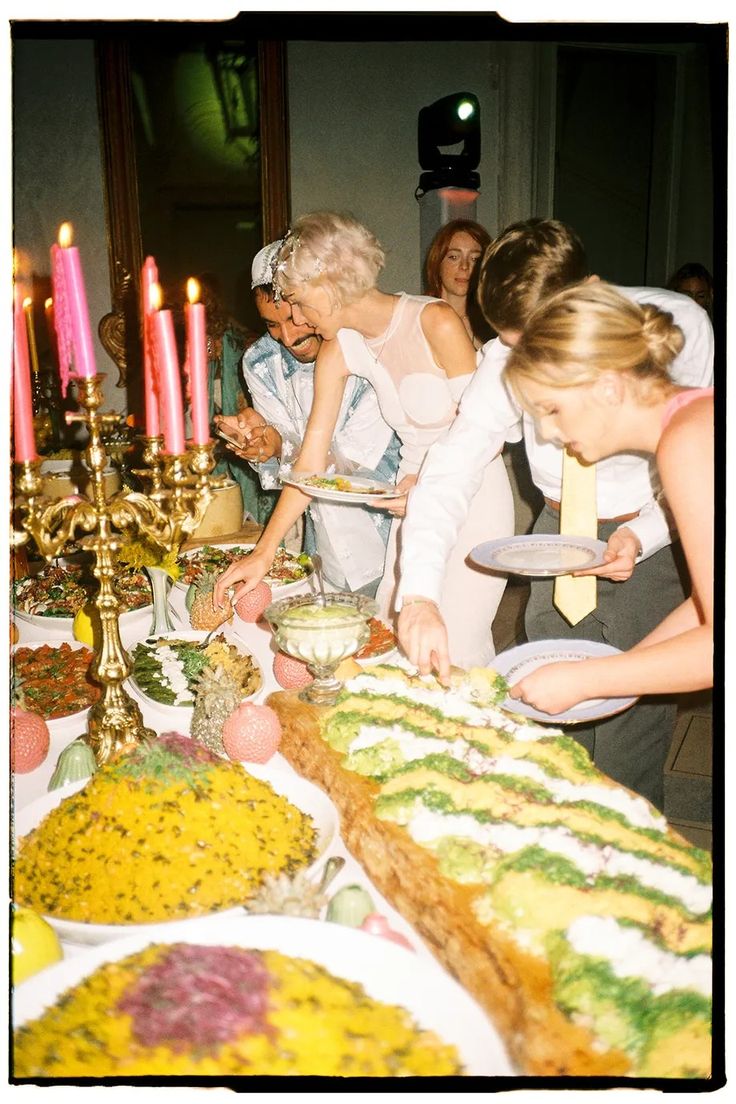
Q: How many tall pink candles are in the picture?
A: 5